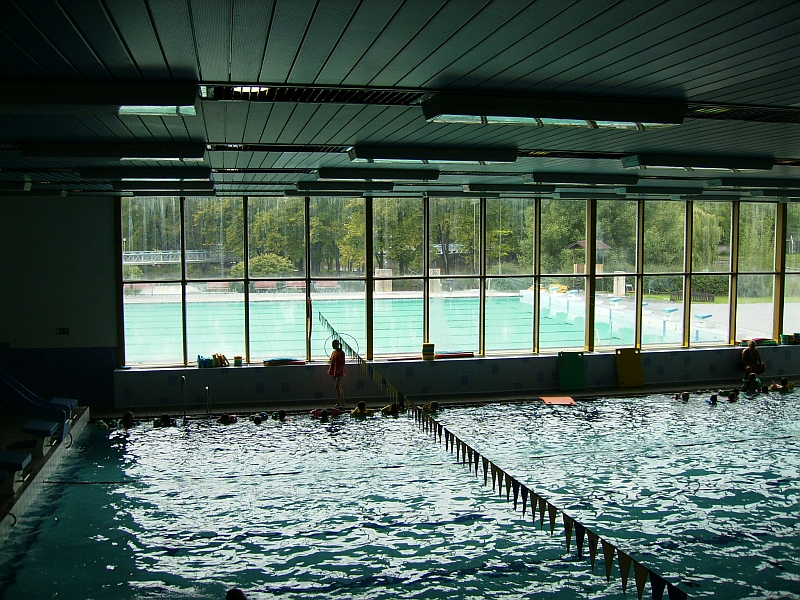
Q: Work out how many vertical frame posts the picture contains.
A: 13